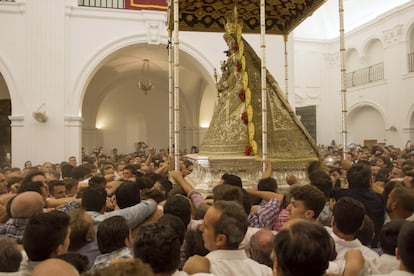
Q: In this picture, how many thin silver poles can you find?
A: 5